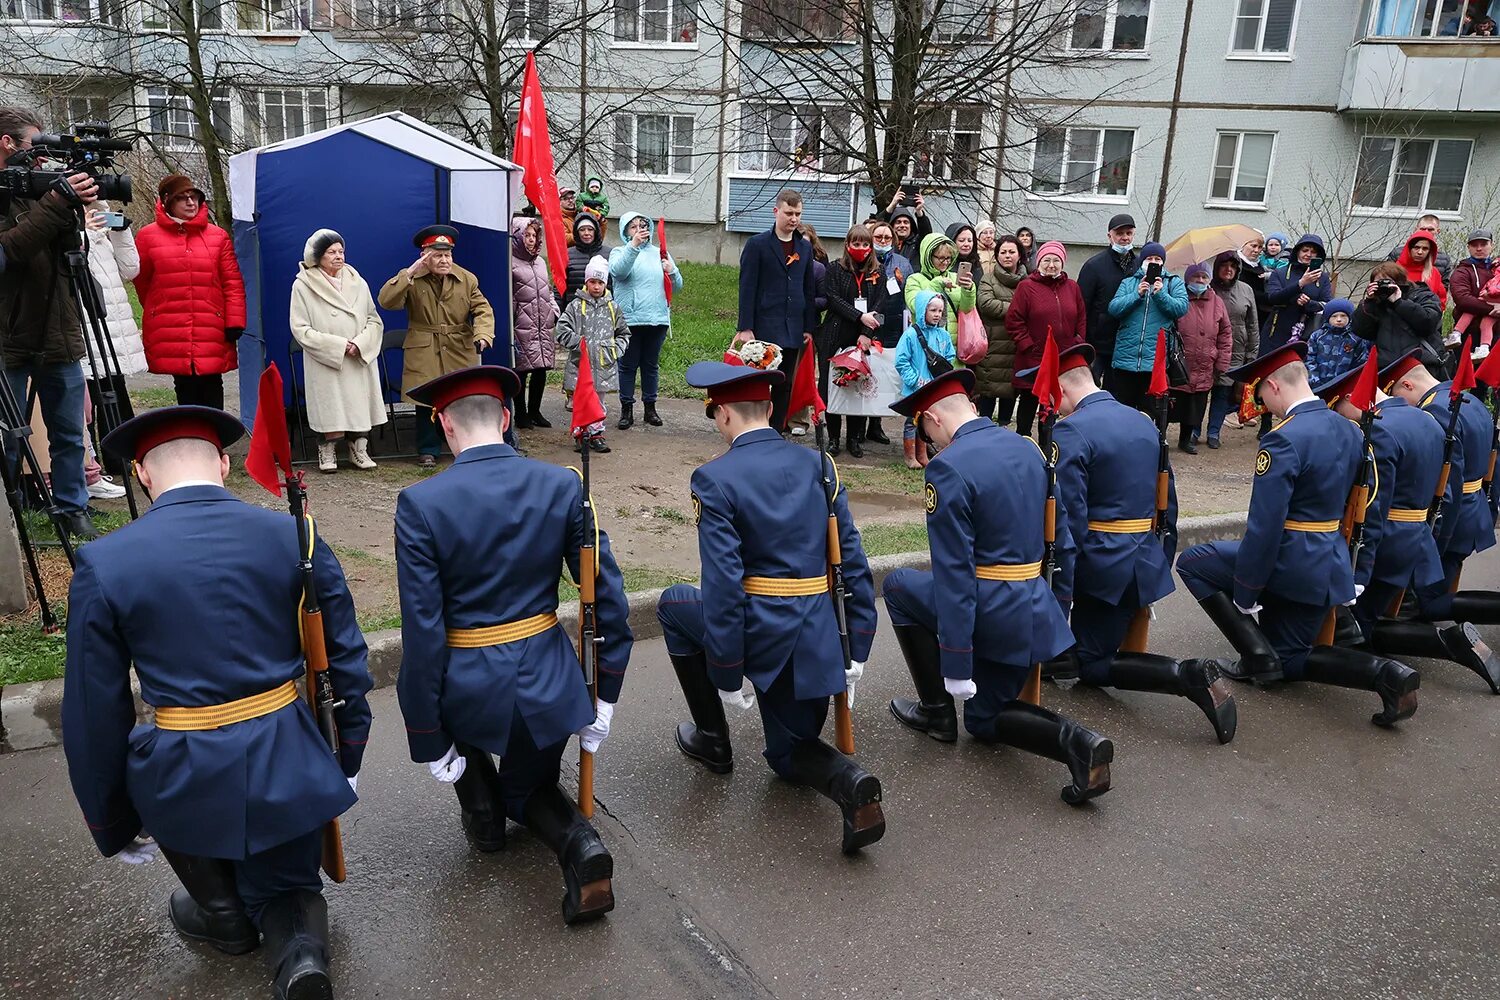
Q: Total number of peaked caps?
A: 9